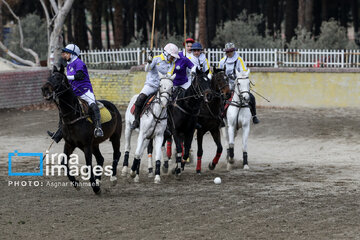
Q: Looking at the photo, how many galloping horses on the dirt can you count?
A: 5